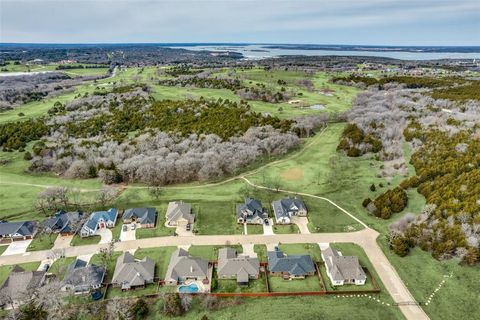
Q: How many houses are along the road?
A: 14